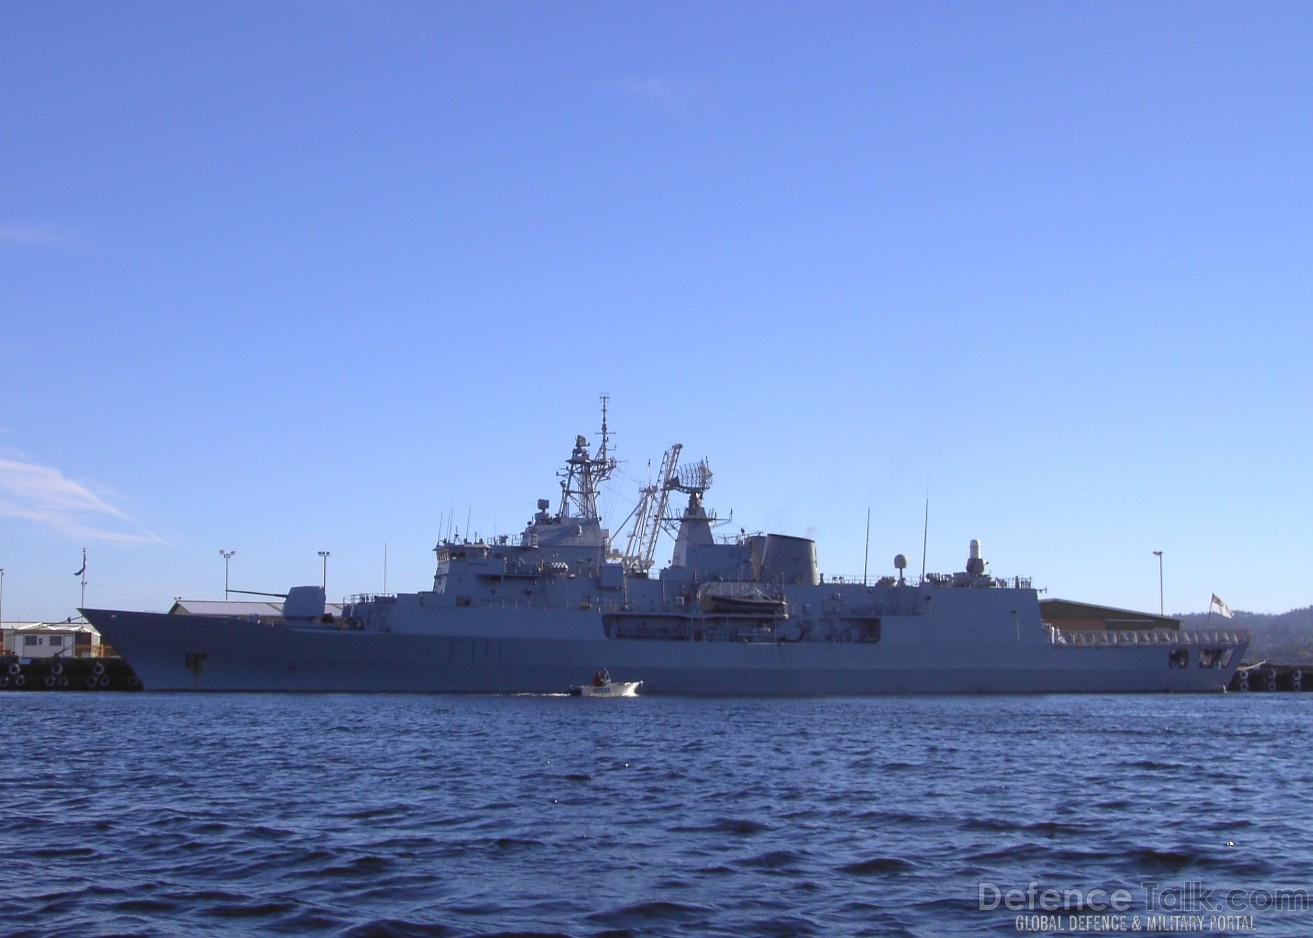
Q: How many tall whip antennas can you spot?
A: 2